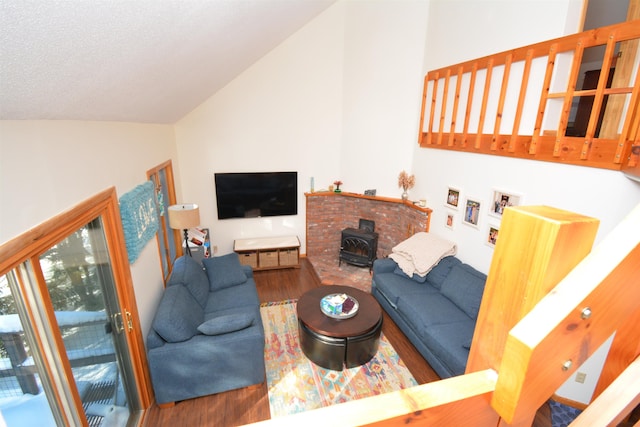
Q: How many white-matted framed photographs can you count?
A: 5